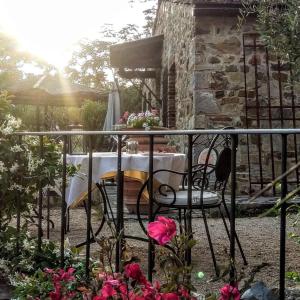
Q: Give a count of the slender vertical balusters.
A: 9